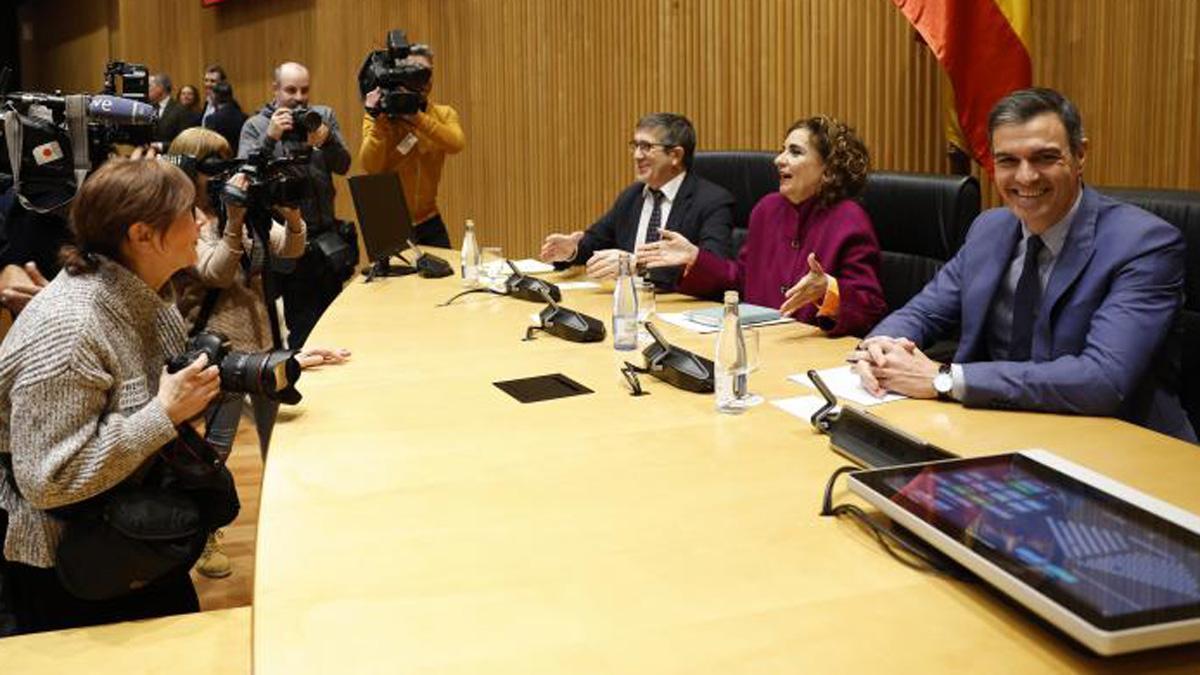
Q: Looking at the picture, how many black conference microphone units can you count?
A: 5